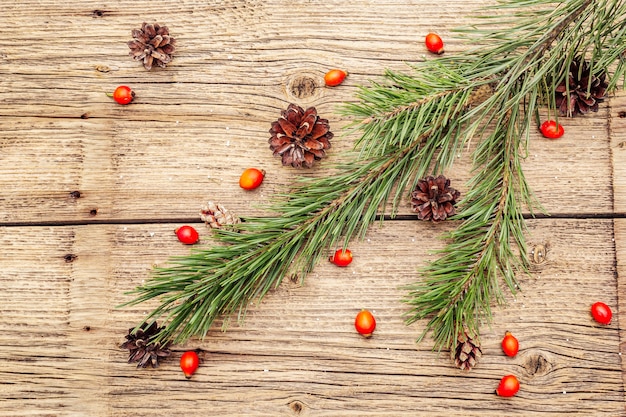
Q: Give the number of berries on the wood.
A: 12